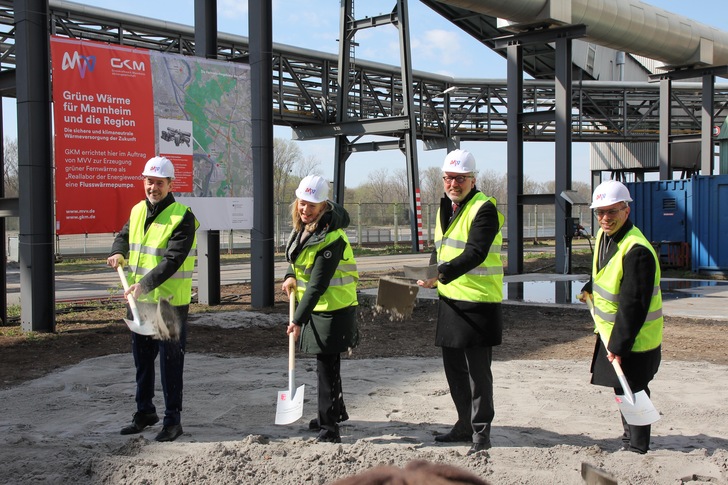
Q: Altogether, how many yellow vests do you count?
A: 4